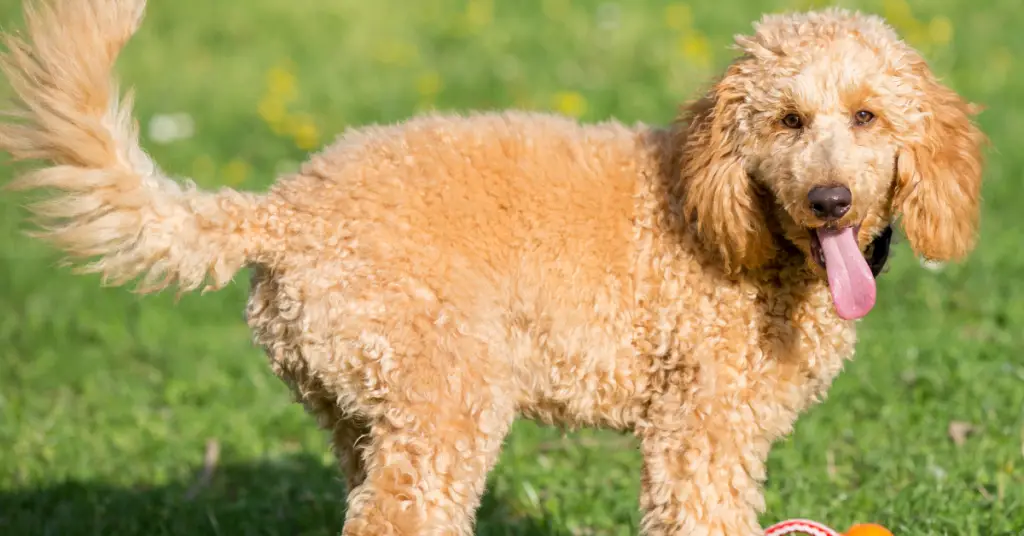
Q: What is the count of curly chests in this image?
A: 1